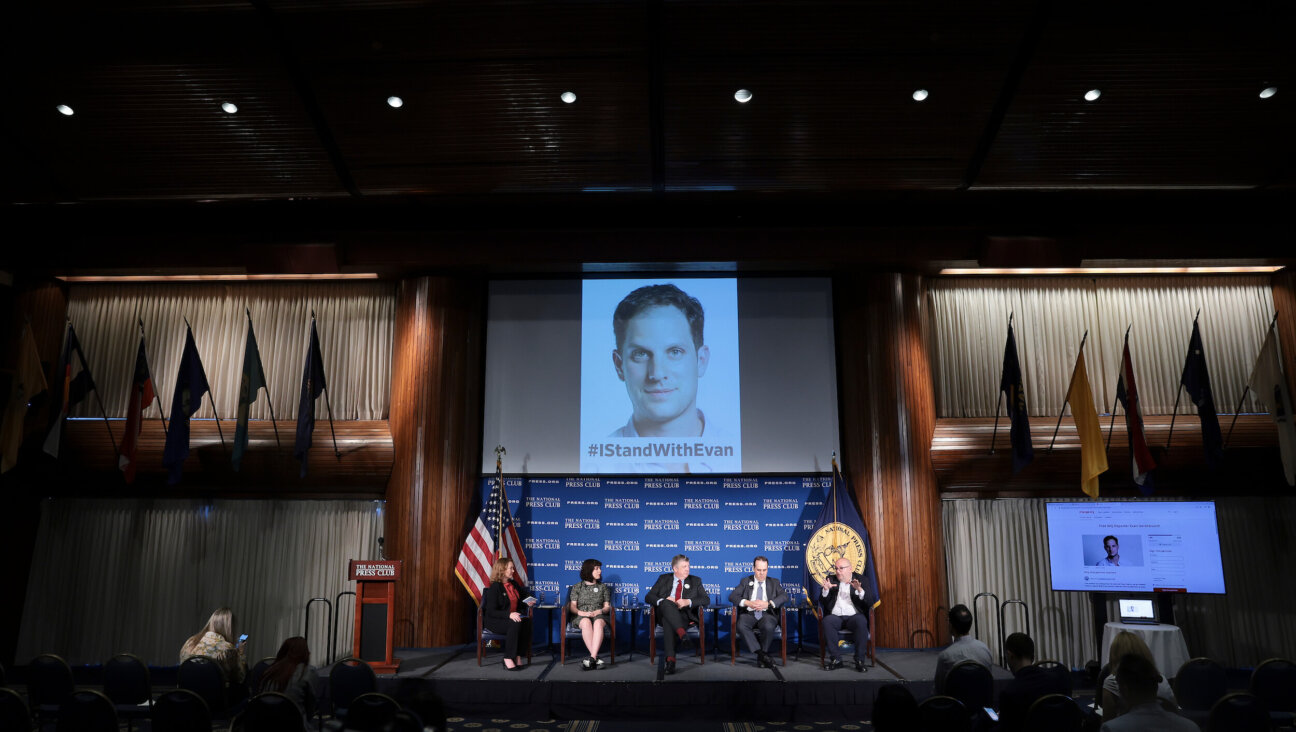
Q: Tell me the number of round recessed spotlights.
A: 8